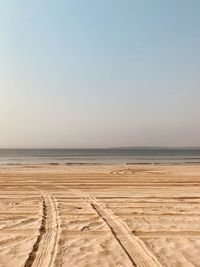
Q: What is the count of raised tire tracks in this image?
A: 2